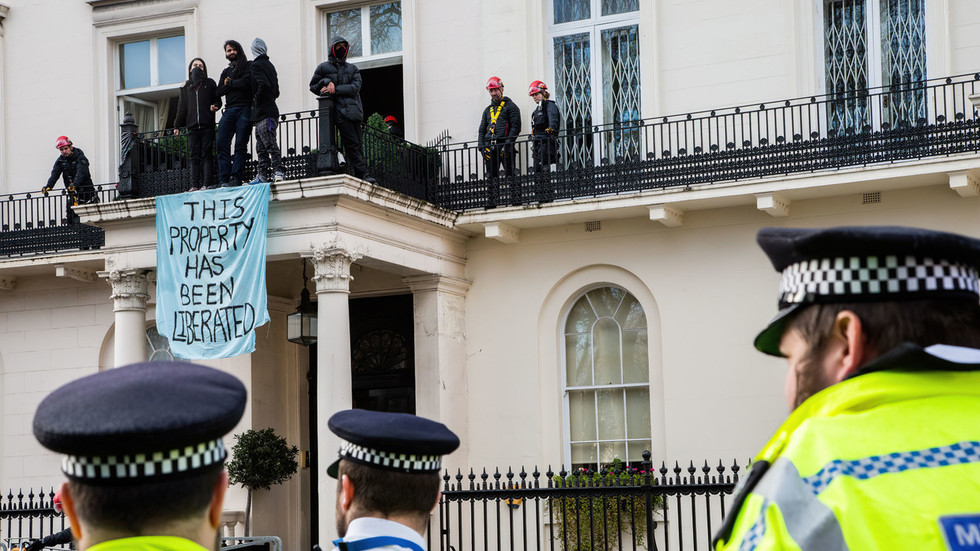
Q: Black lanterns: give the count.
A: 1